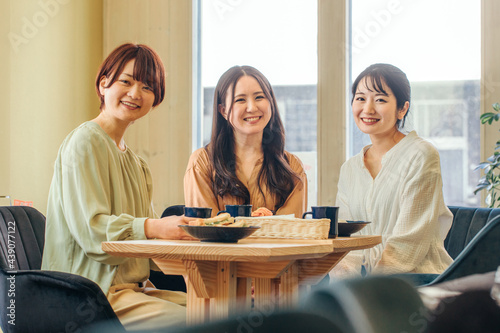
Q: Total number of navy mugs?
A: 3